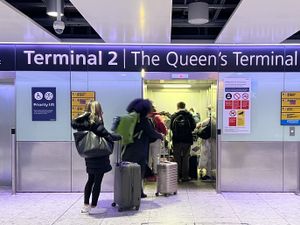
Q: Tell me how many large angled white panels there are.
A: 3